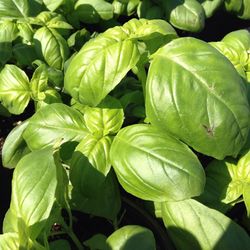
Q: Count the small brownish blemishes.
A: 2